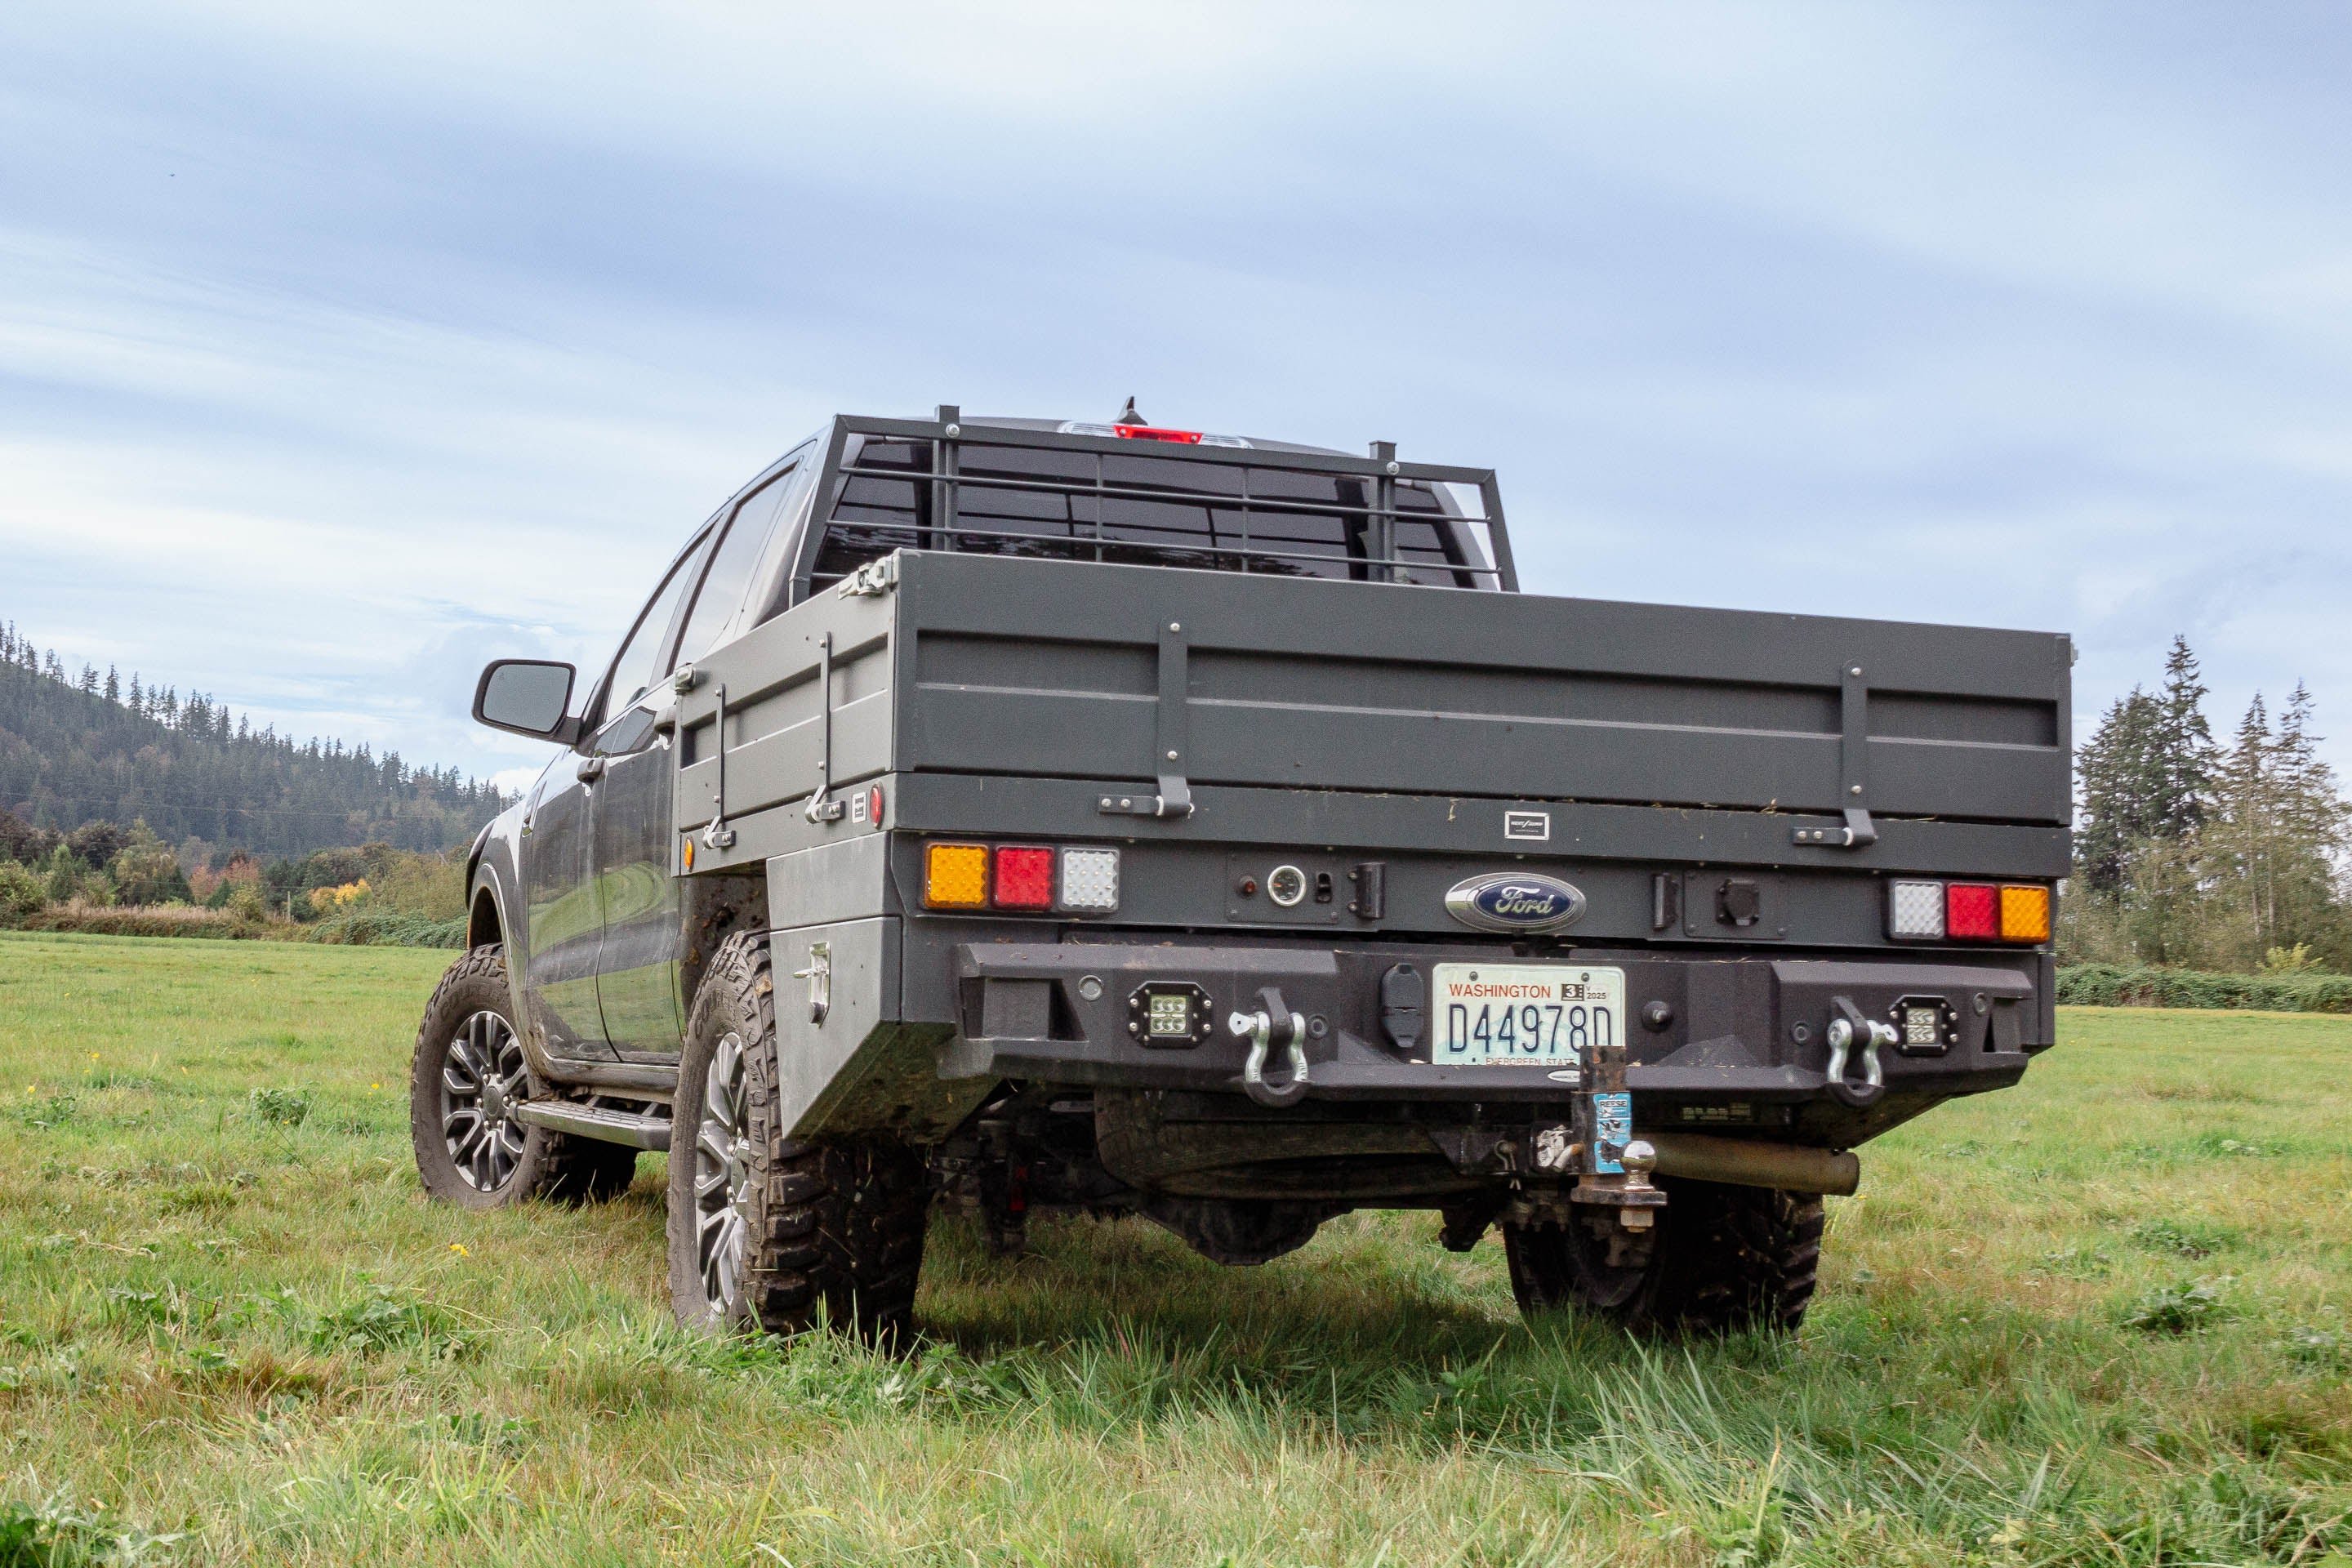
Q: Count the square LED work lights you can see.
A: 2